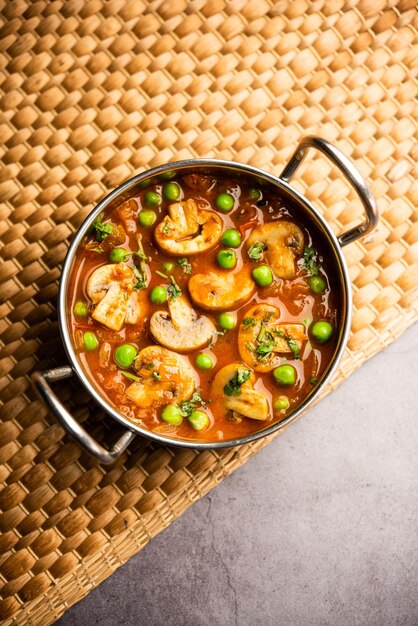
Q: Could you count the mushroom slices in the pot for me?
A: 8